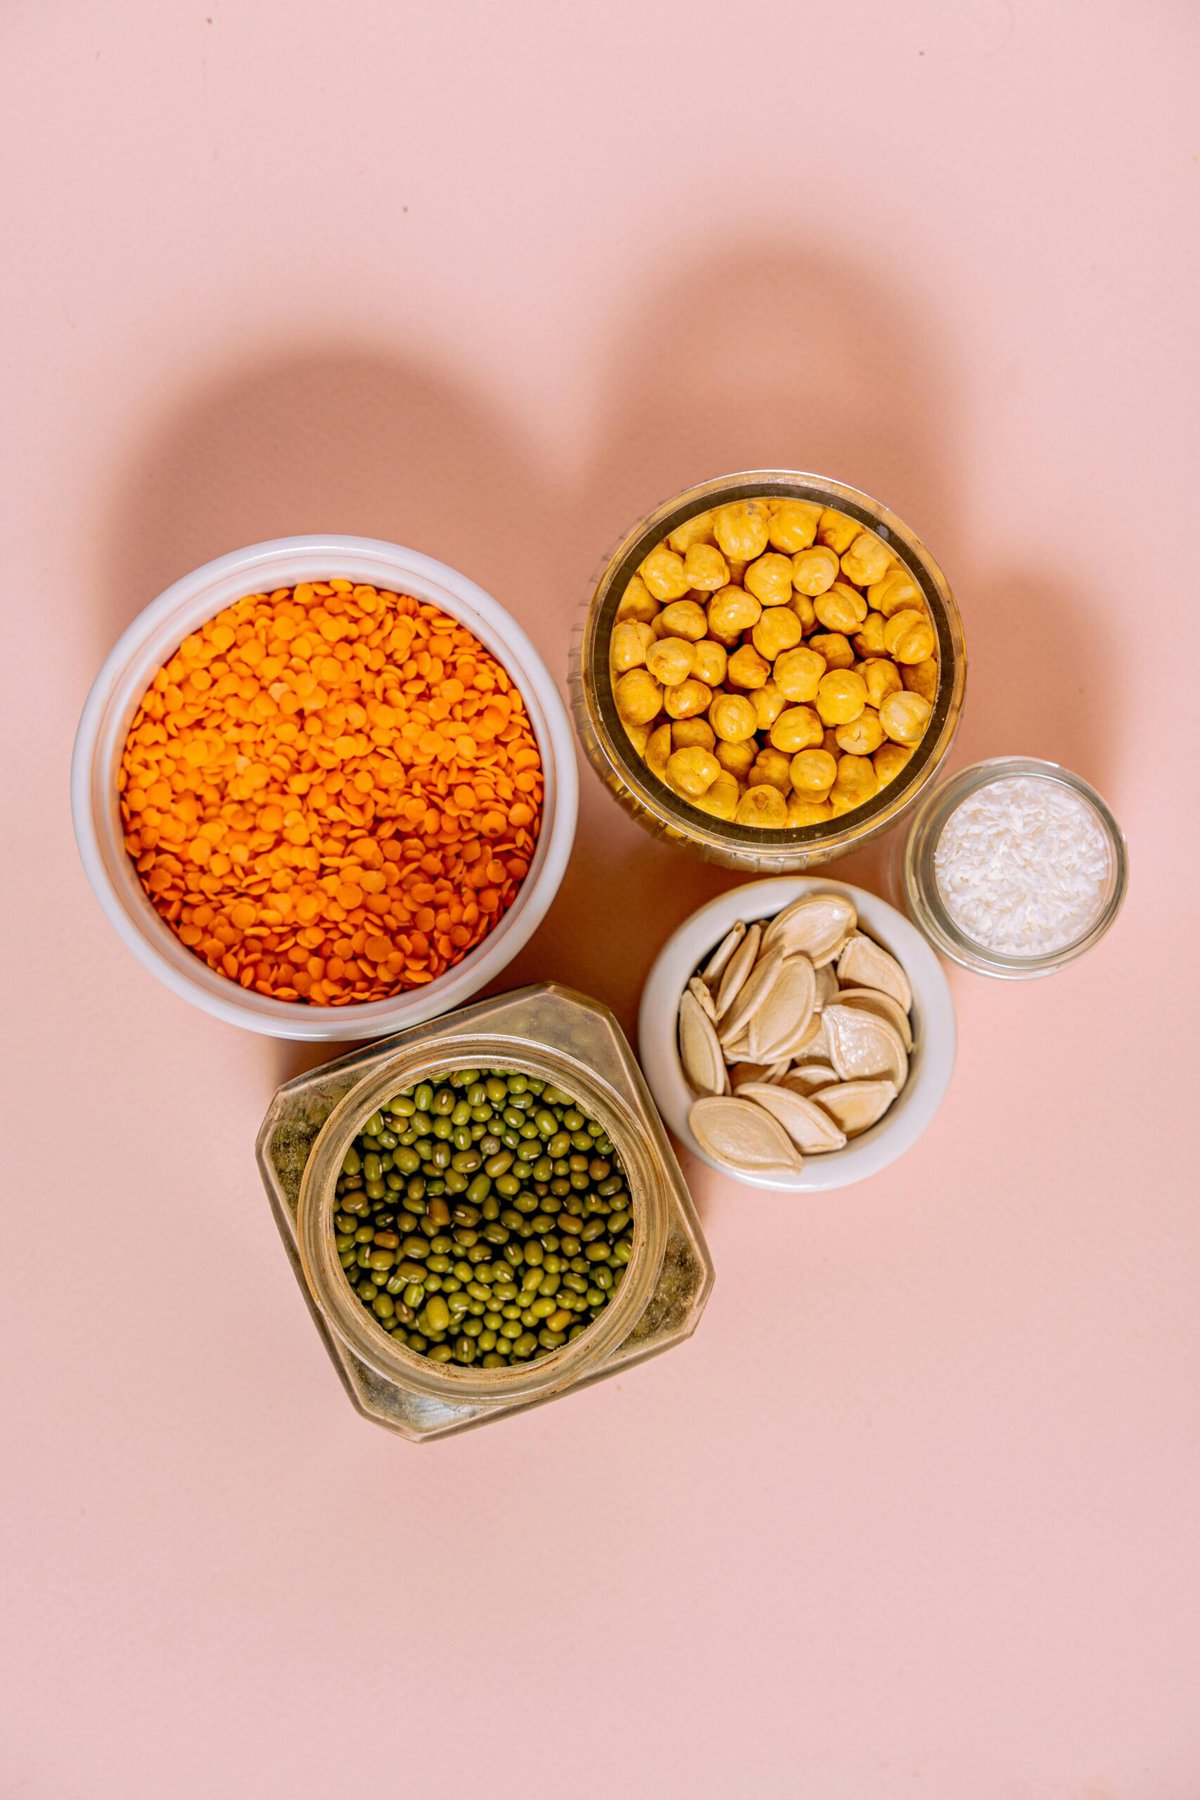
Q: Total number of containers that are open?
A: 5